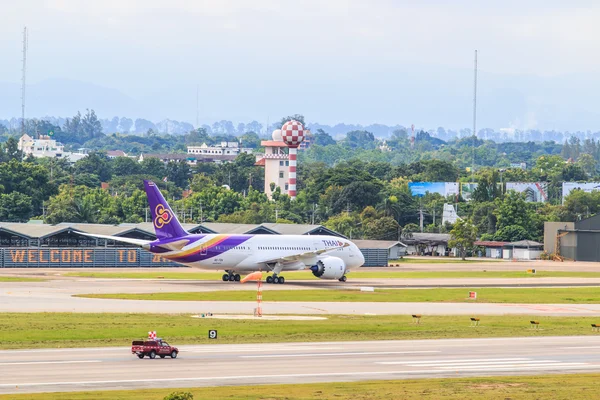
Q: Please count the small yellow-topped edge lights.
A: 4